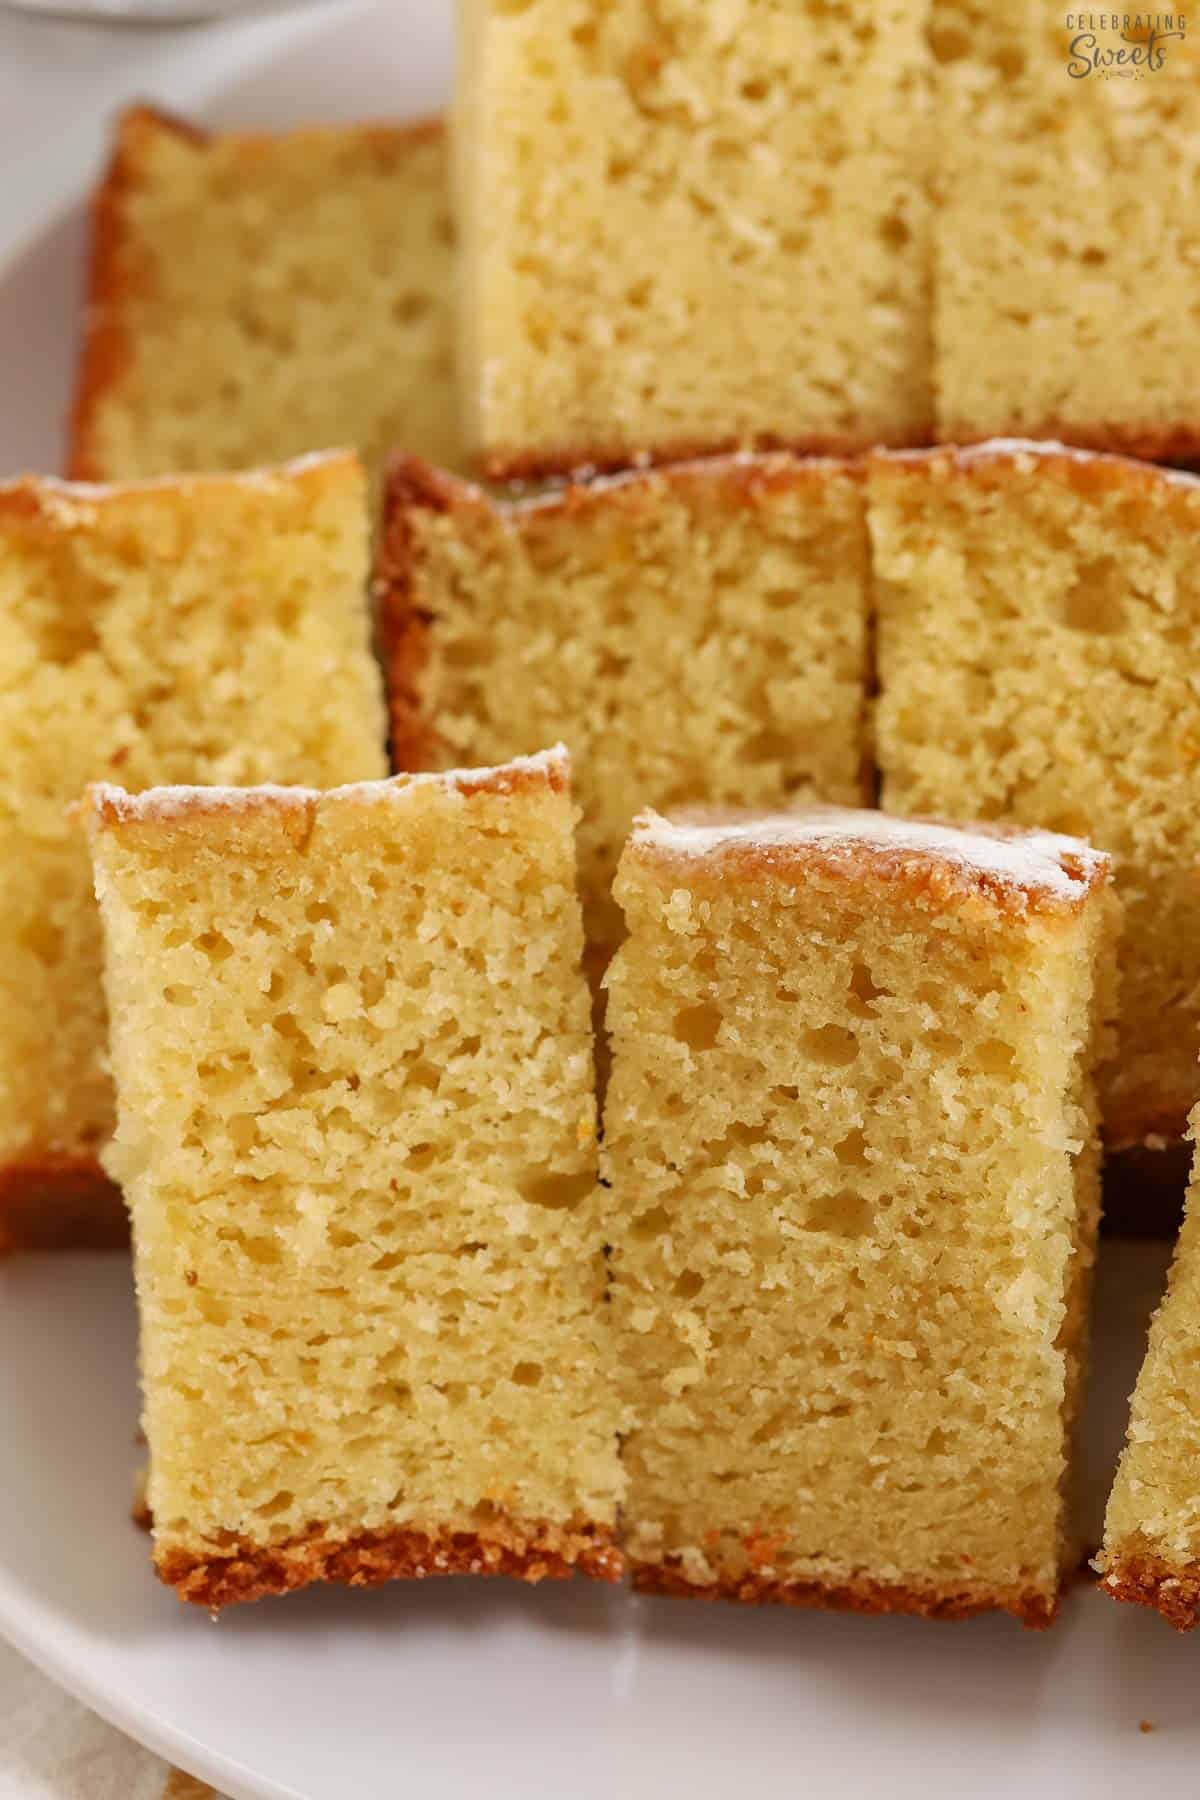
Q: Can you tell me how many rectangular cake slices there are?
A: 9